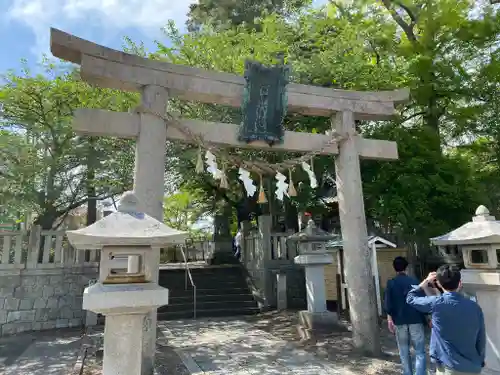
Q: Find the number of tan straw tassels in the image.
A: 4